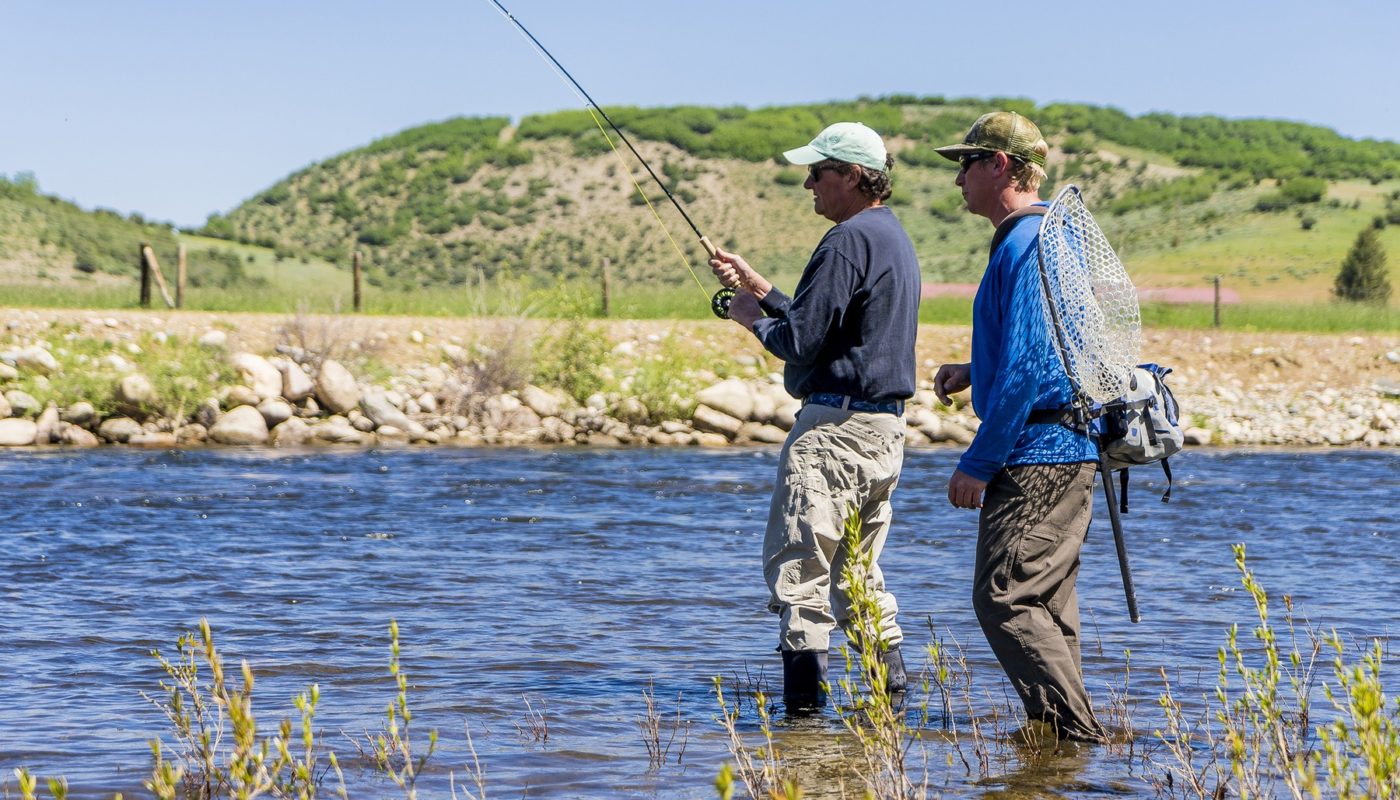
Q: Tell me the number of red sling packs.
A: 0